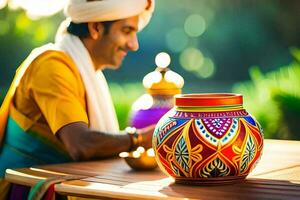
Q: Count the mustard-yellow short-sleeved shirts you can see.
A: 1